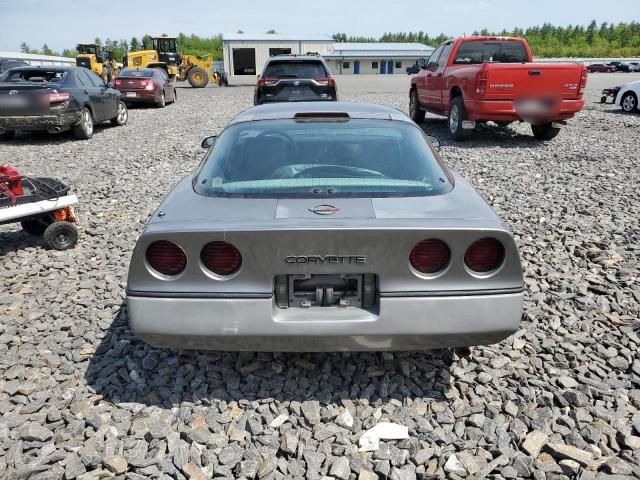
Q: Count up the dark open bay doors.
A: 2